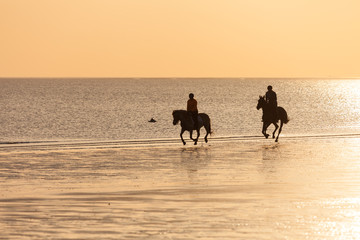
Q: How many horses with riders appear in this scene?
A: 2